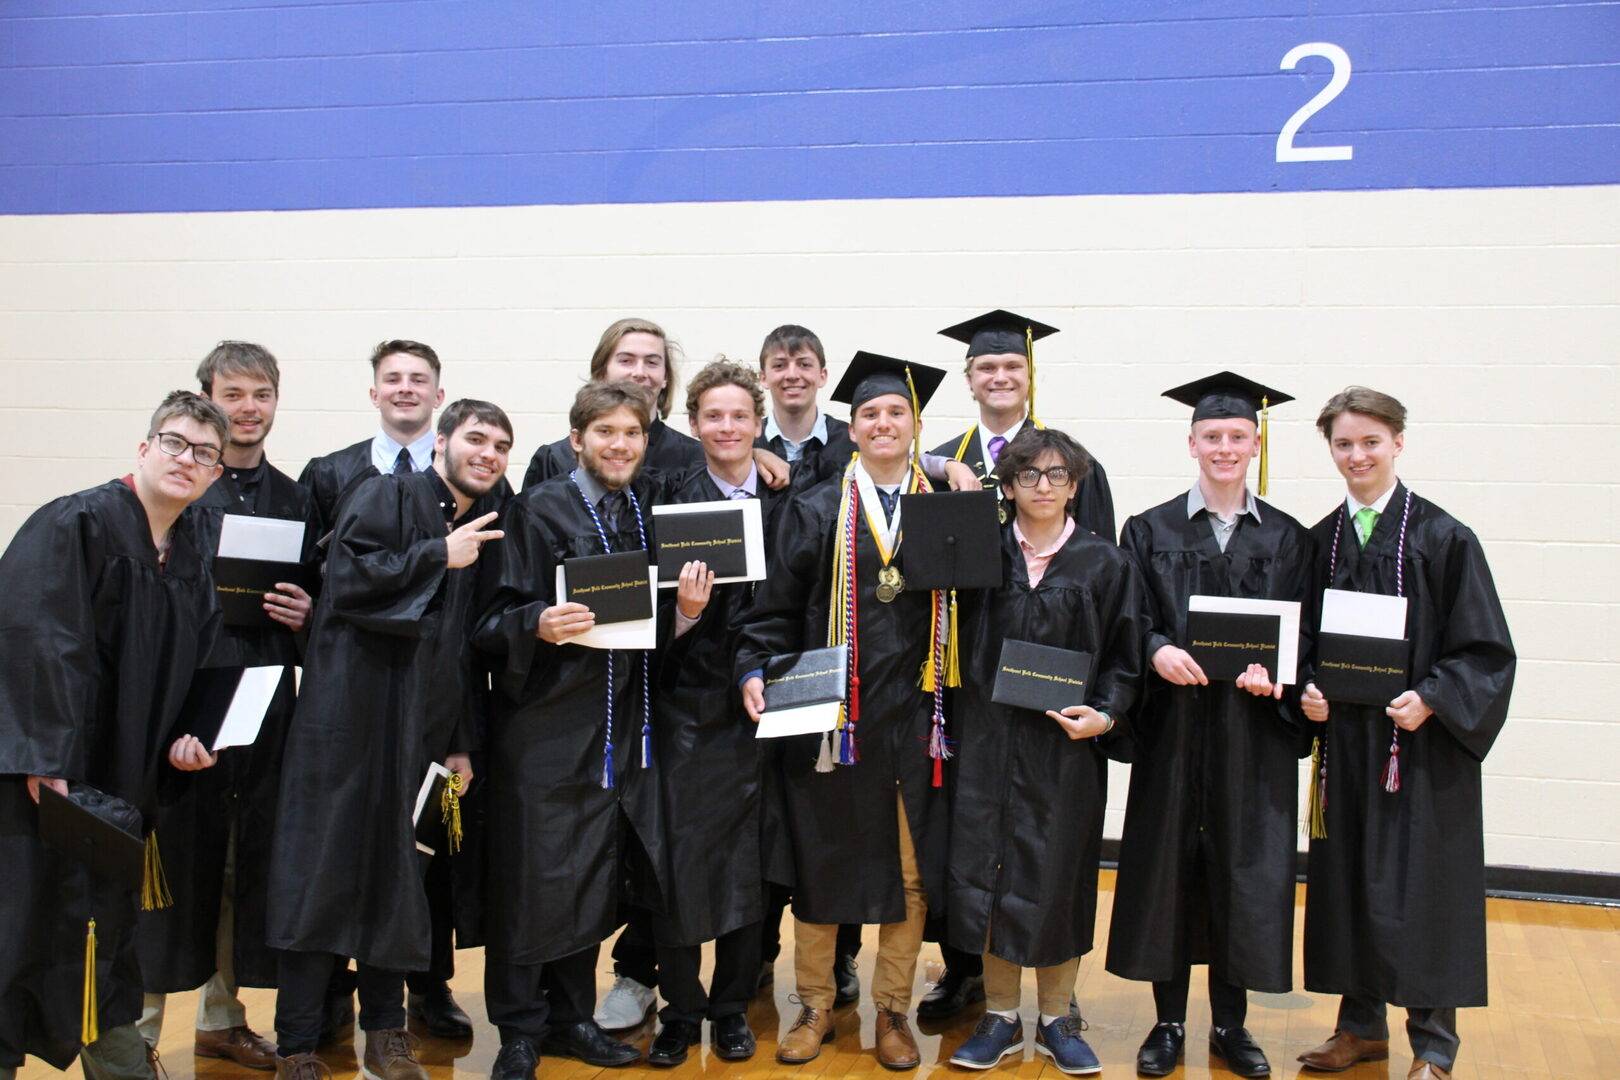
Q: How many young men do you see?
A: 13